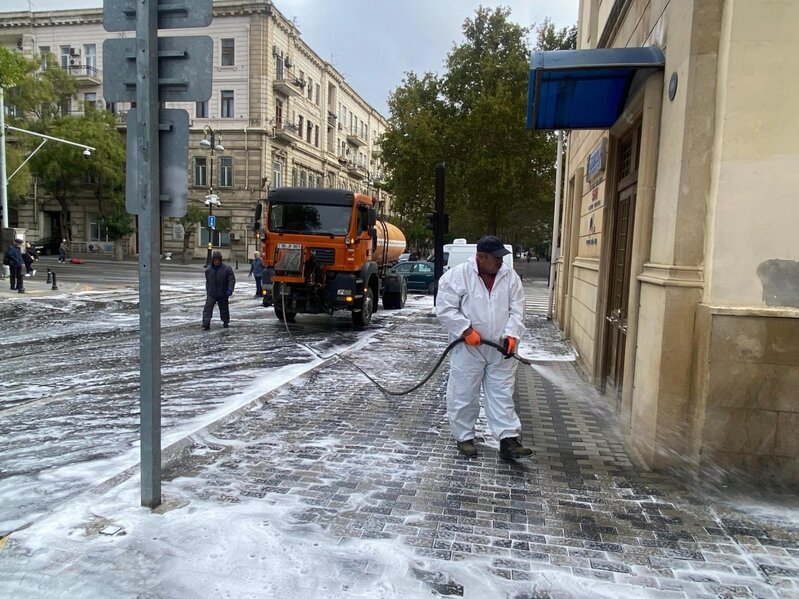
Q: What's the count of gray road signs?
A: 3